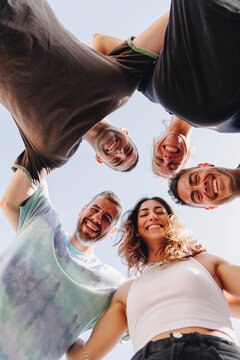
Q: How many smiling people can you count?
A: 5